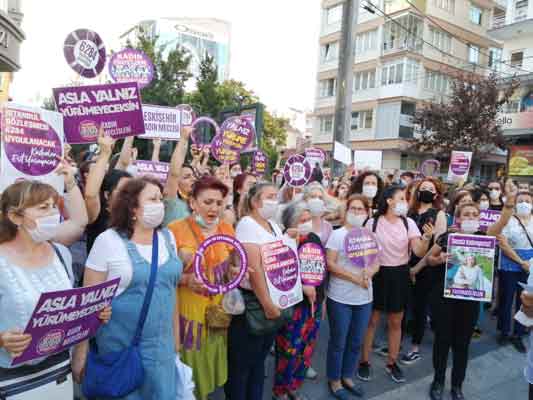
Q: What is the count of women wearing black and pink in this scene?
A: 1